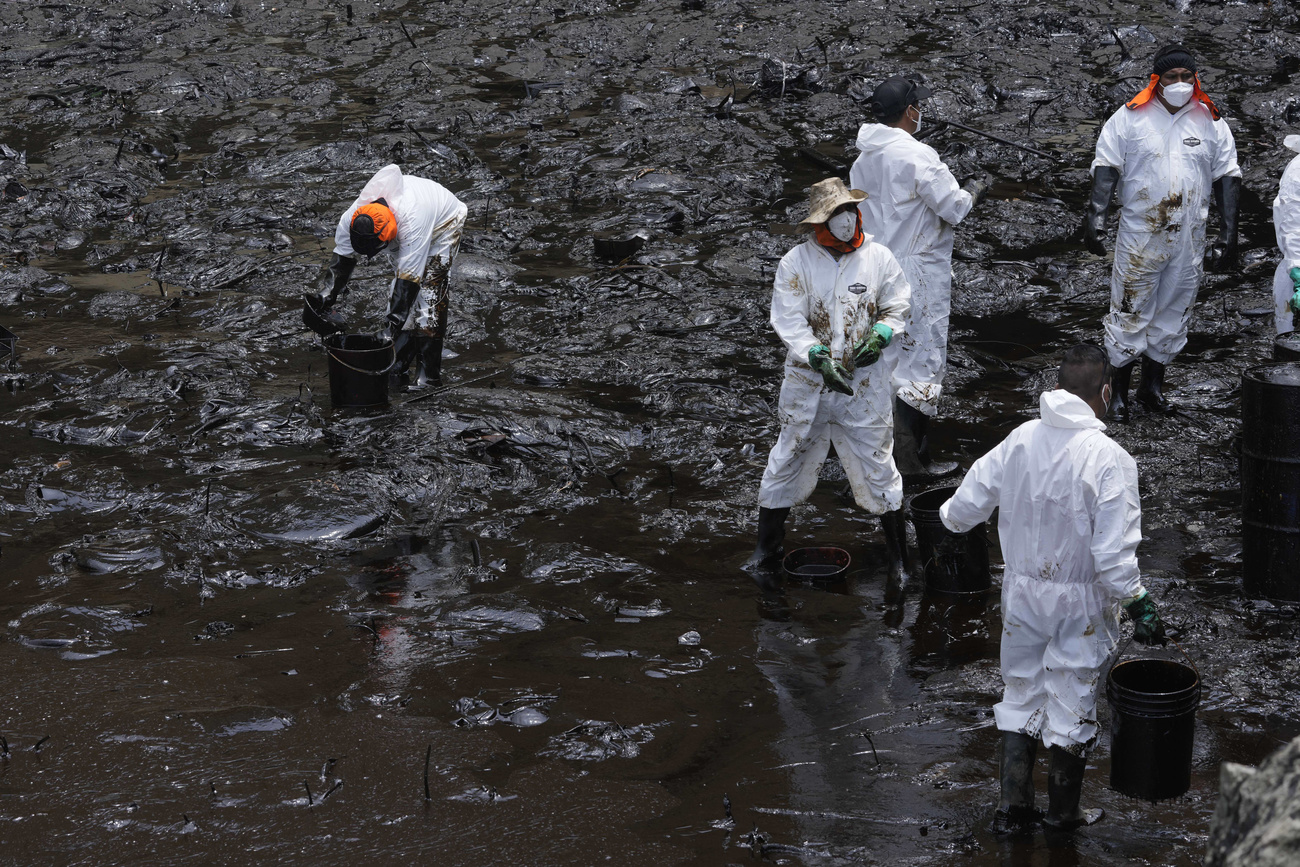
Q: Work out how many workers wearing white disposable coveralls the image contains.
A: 6